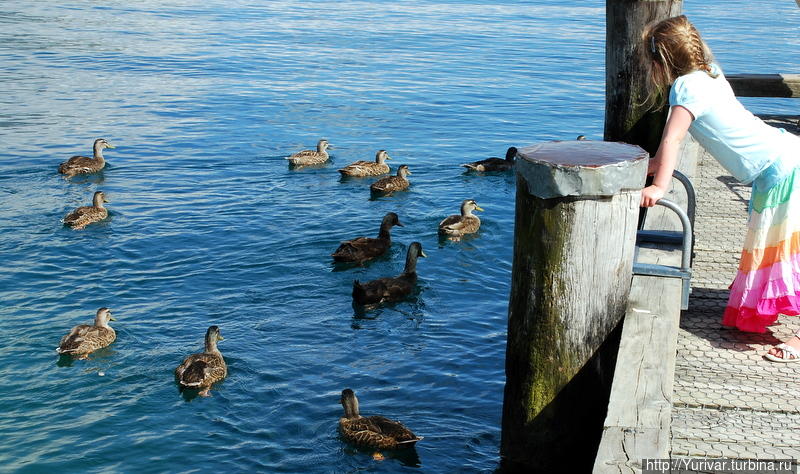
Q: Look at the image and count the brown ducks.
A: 9